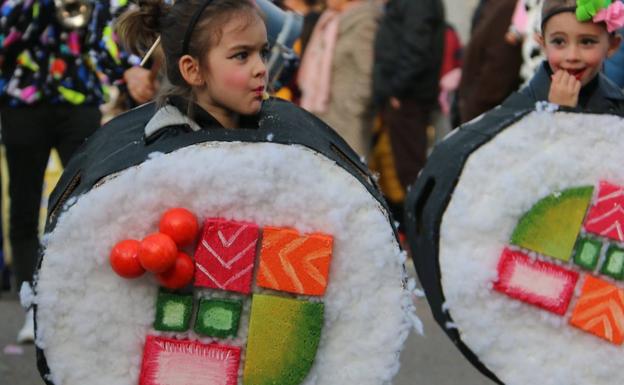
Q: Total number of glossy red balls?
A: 4